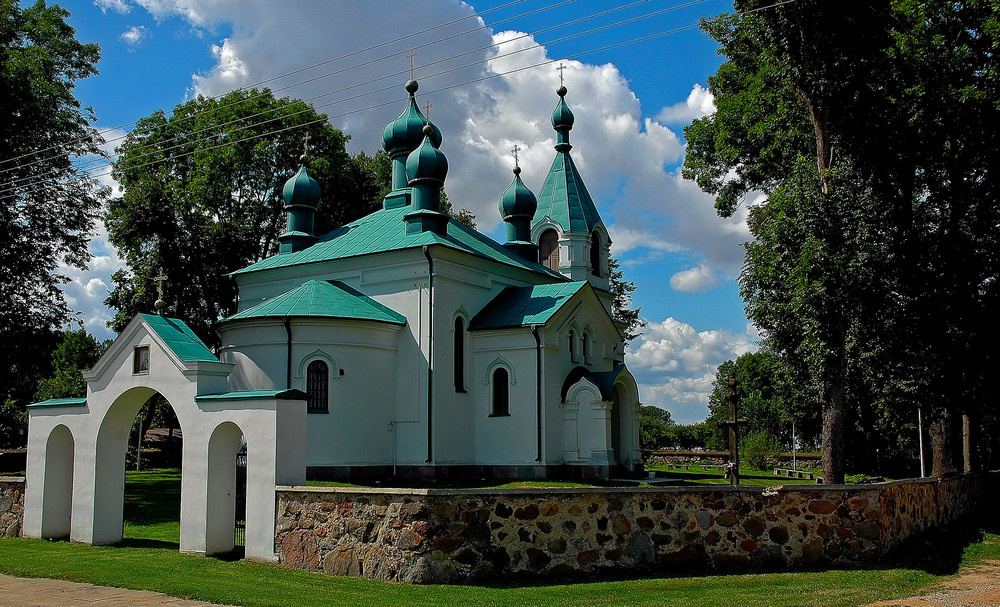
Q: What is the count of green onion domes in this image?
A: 5